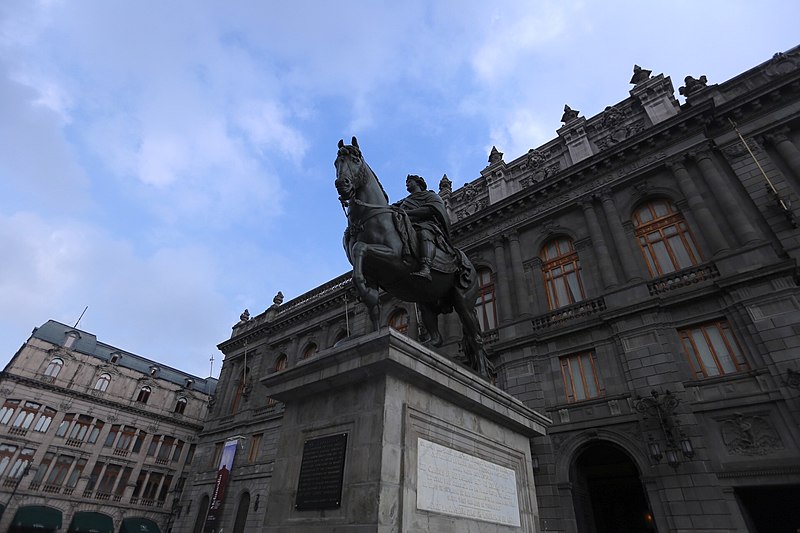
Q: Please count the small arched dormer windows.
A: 4